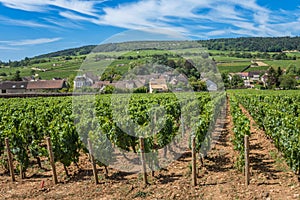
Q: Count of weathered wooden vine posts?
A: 6